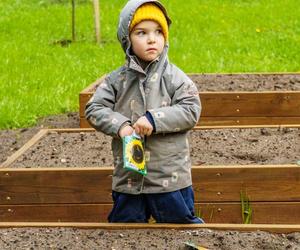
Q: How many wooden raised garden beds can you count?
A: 3